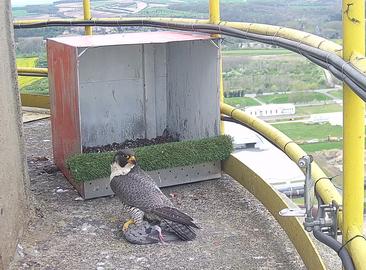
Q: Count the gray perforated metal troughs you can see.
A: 1